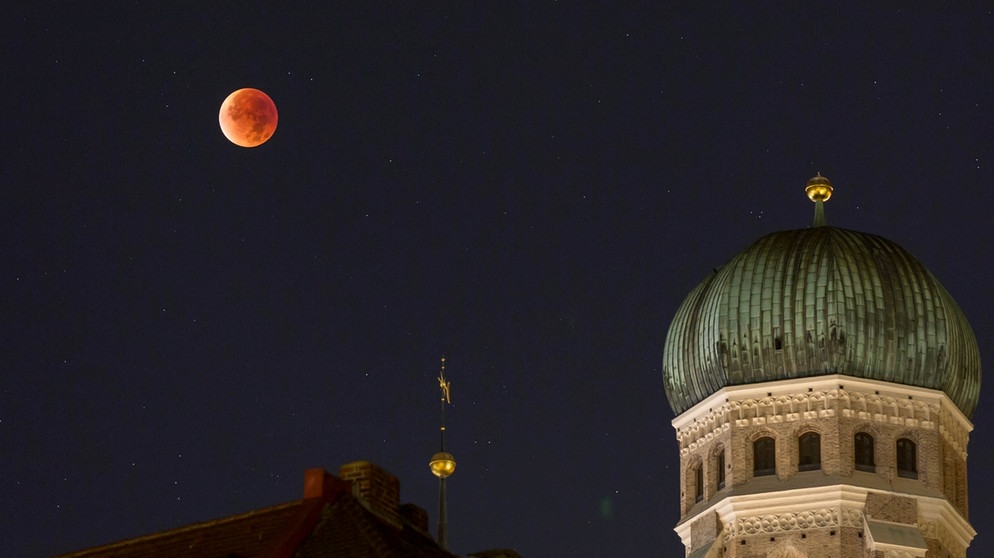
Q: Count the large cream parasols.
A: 0